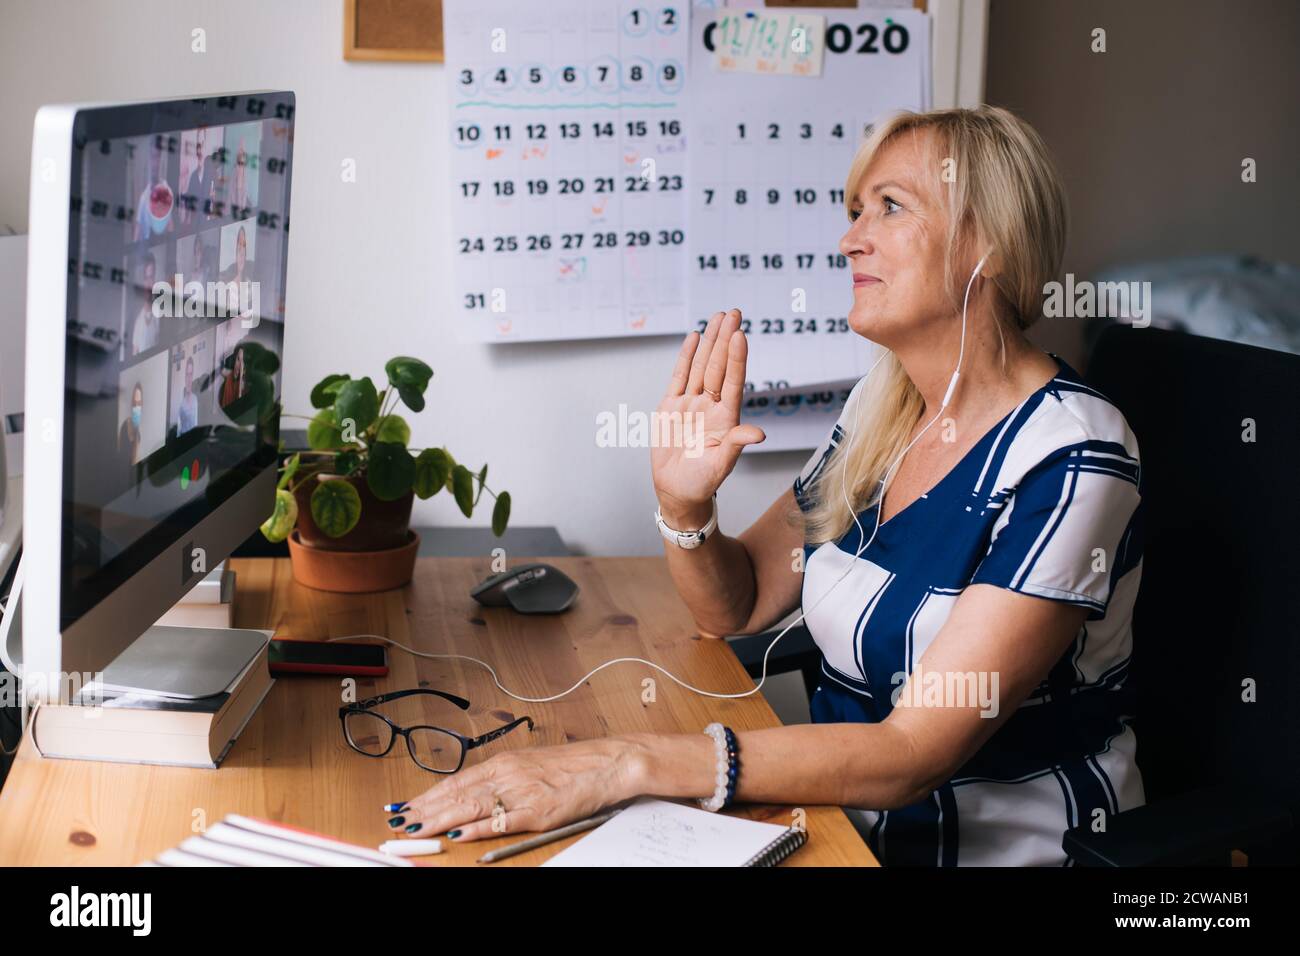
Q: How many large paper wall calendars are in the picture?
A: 2